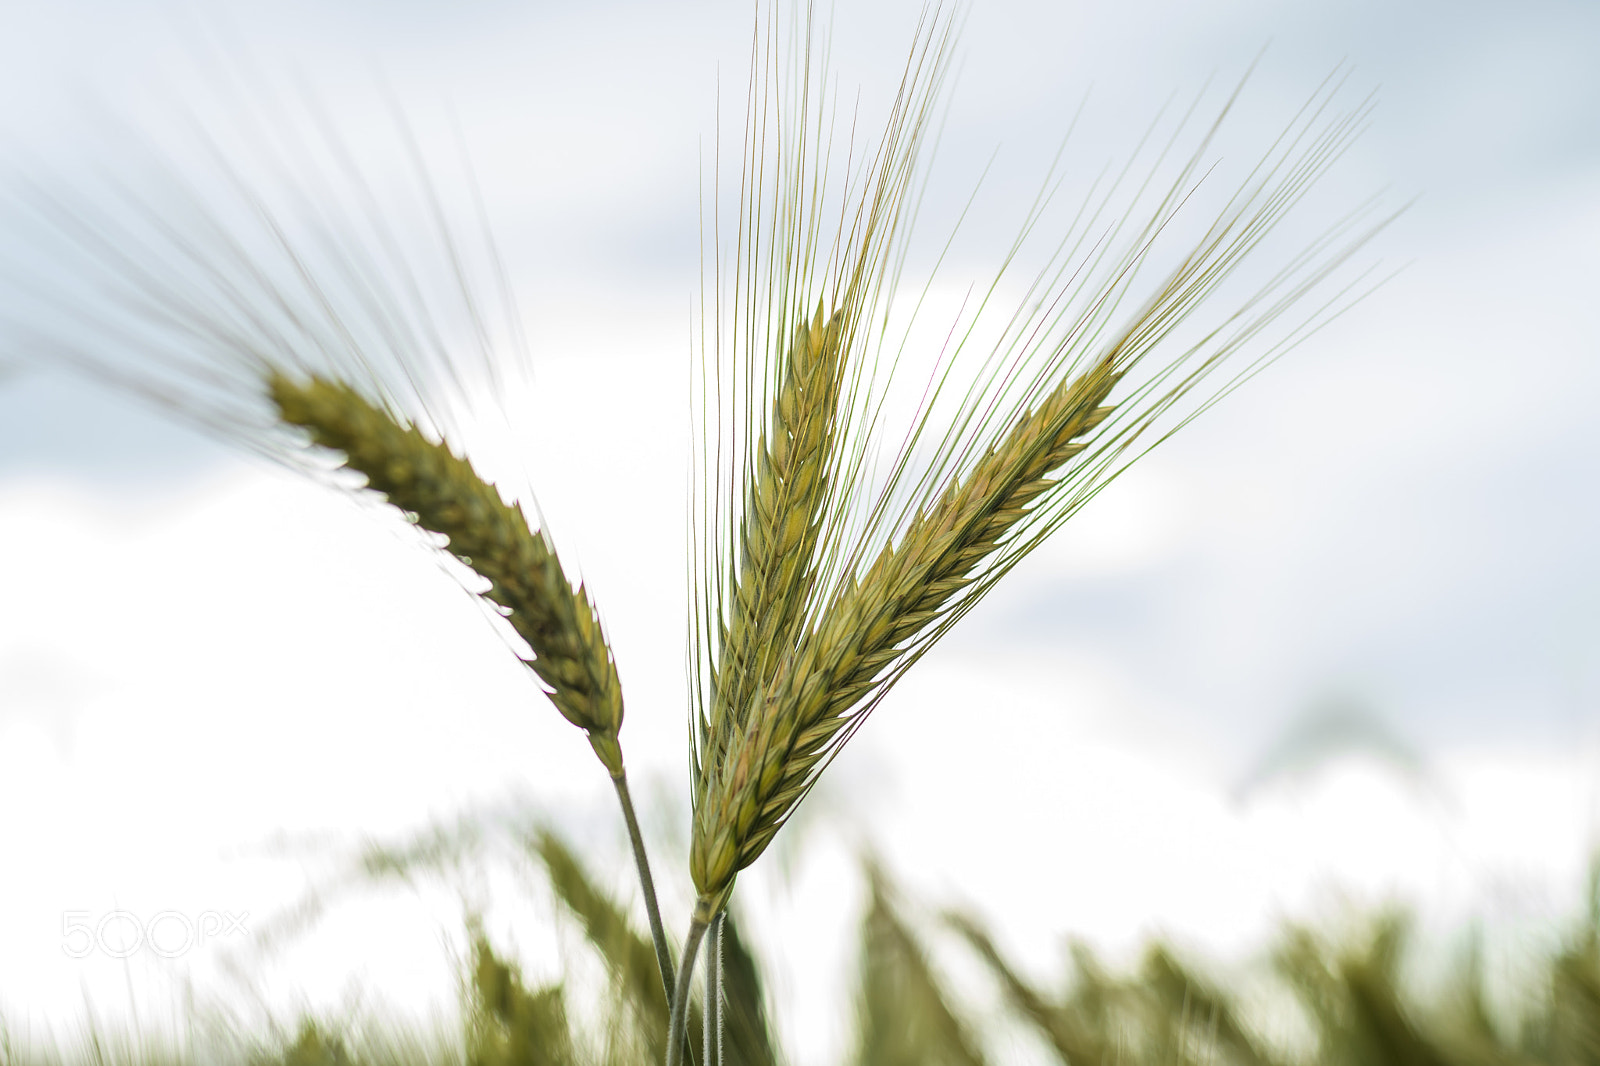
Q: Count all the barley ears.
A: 3